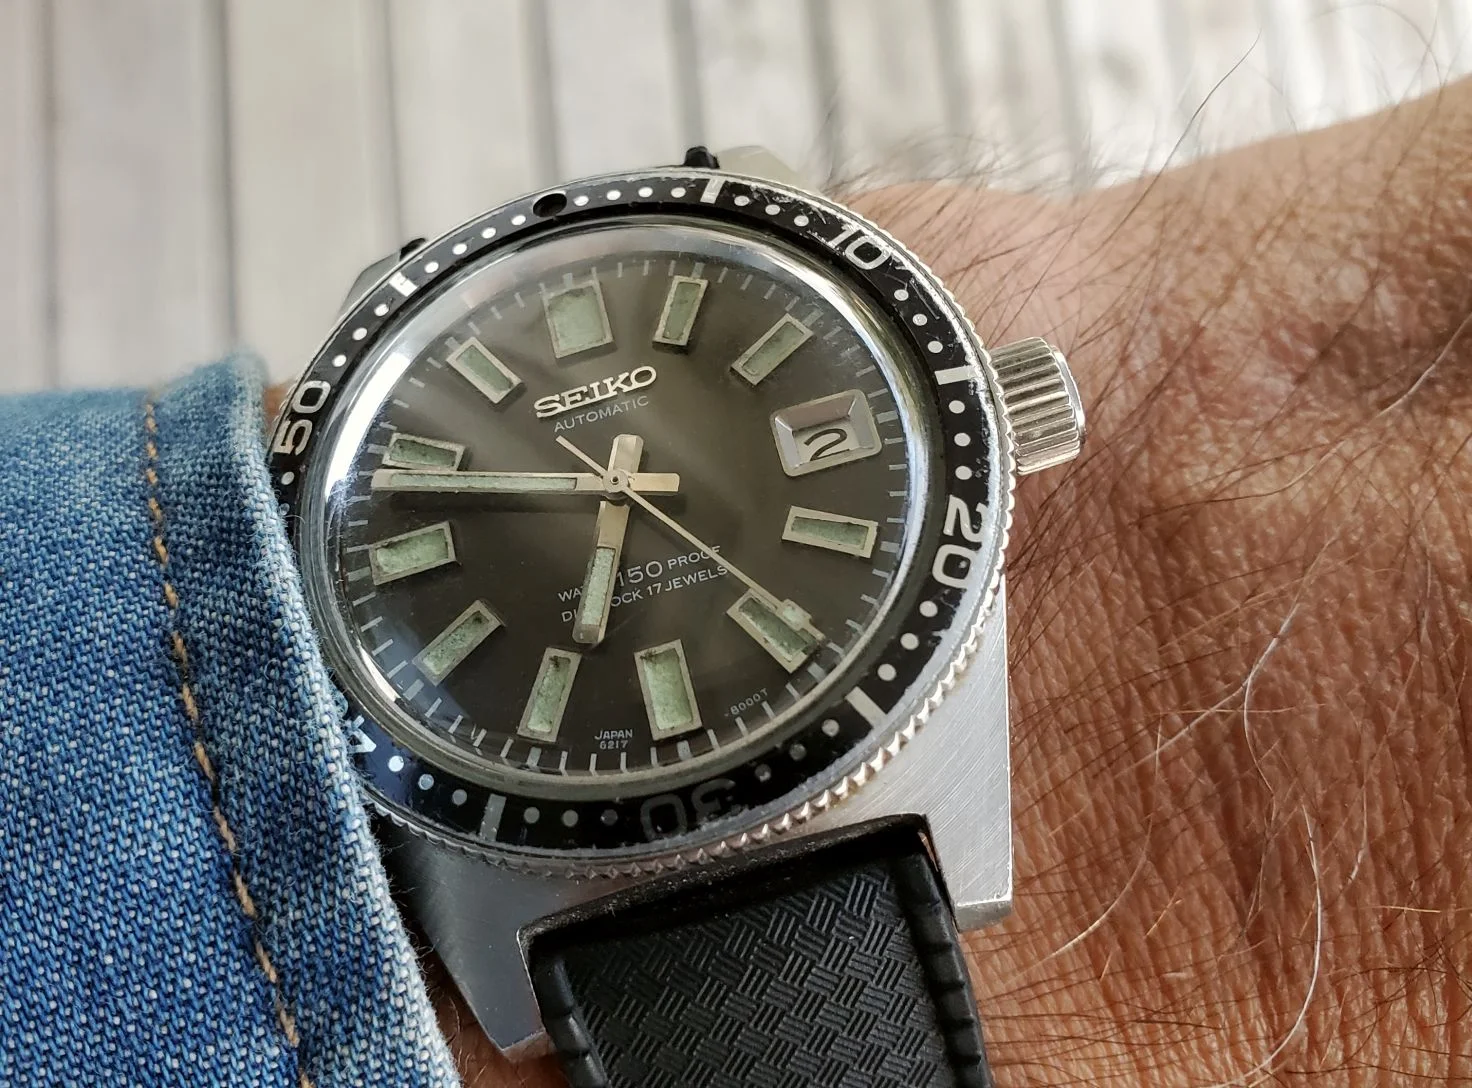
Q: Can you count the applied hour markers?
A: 11